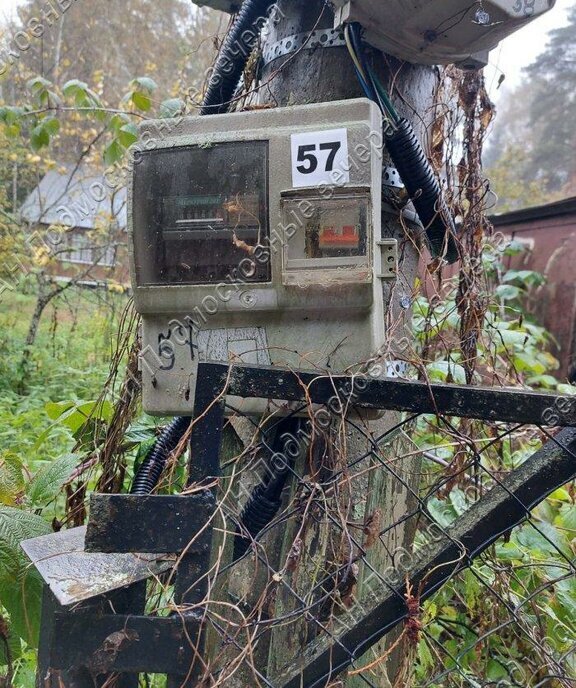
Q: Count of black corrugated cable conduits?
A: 4